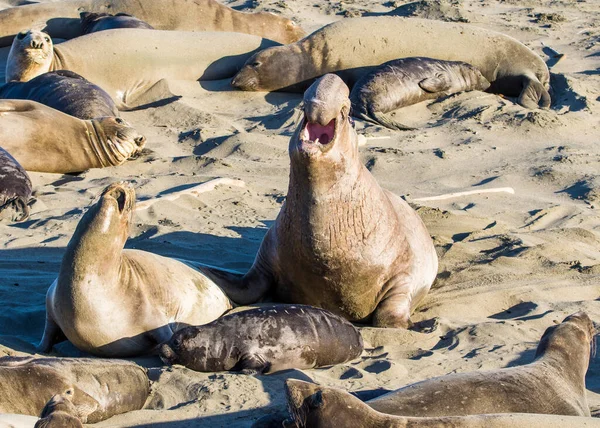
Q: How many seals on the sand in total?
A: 15